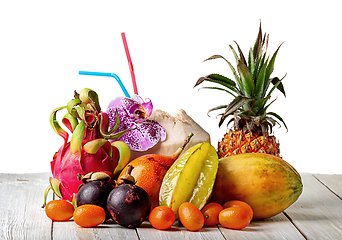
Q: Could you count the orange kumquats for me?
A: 7